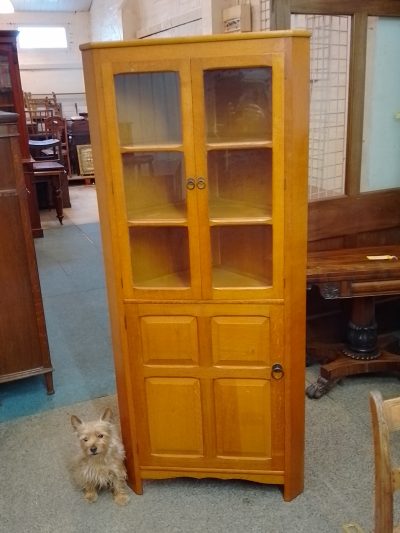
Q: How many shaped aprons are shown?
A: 1